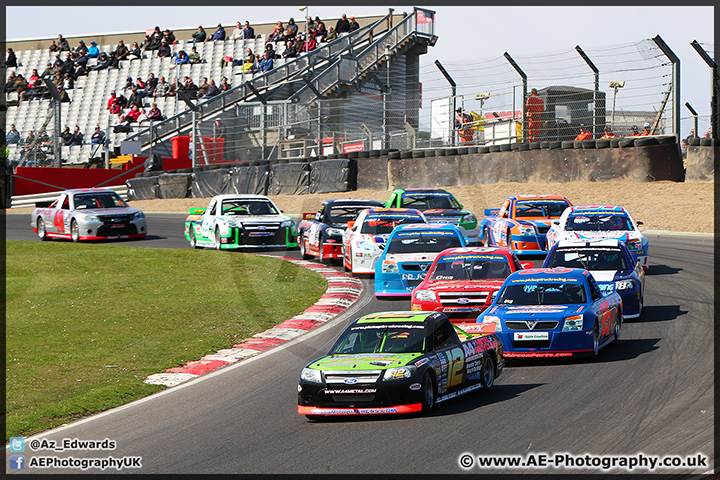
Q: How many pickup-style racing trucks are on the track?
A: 12